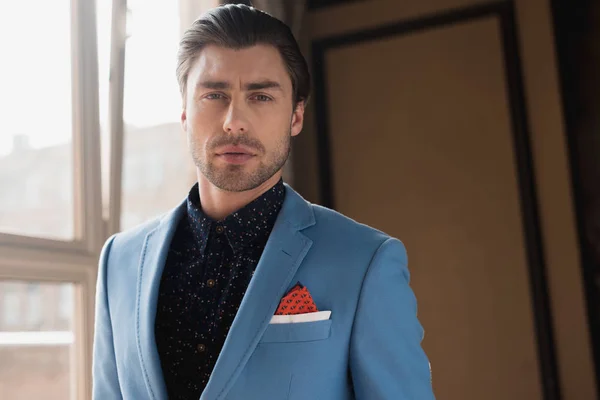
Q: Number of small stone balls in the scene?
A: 0